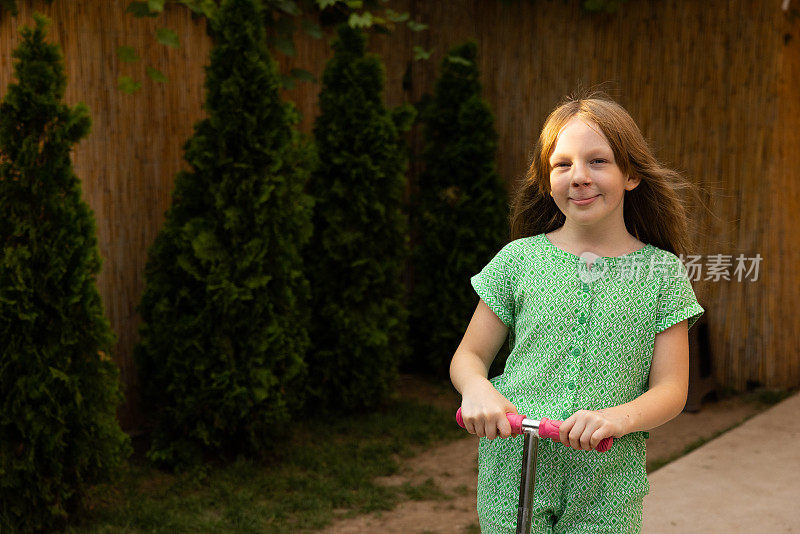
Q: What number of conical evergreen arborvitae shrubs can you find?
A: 4